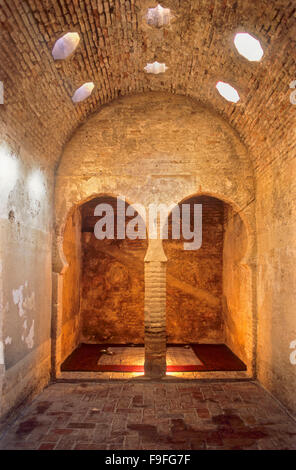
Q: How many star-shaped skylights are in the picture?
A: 2